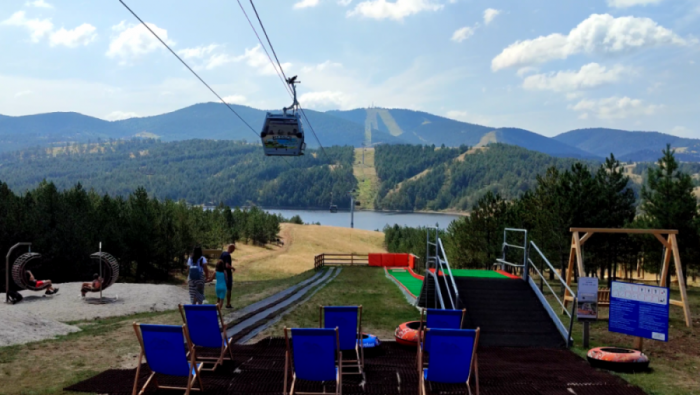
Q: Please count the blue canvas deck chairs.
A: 6